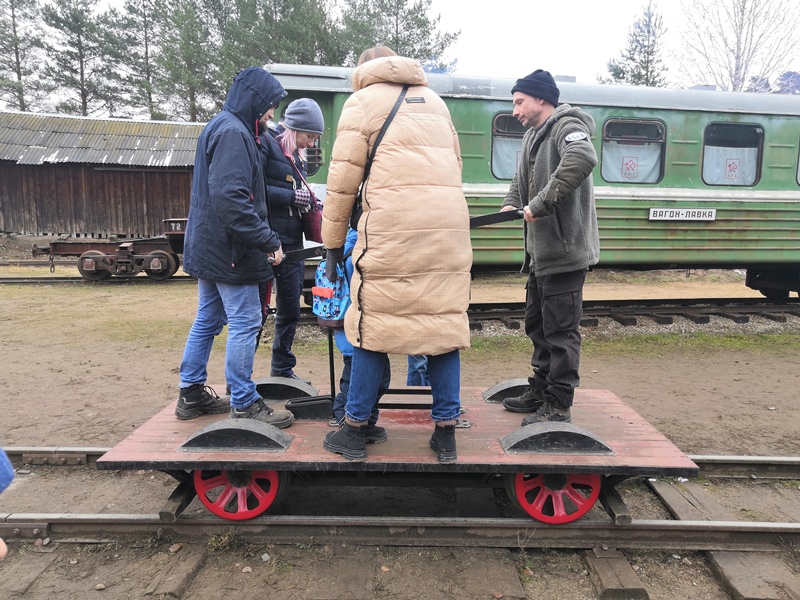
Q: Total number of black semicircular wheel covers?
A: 4